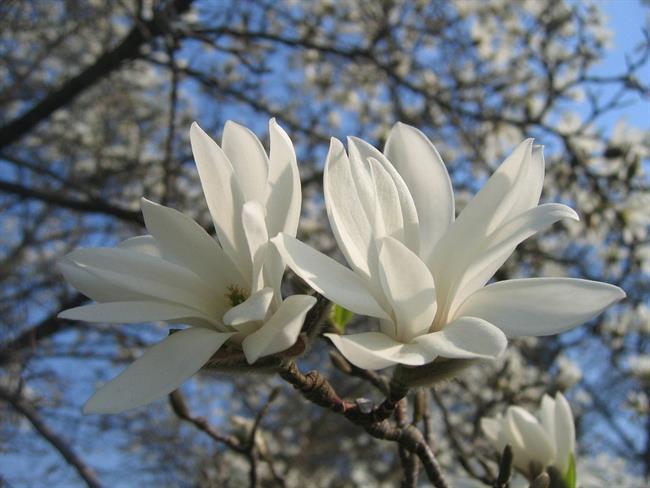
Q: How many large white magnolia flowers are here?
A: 2